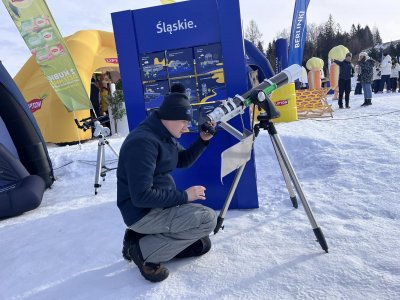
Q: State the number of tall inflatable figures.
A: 2